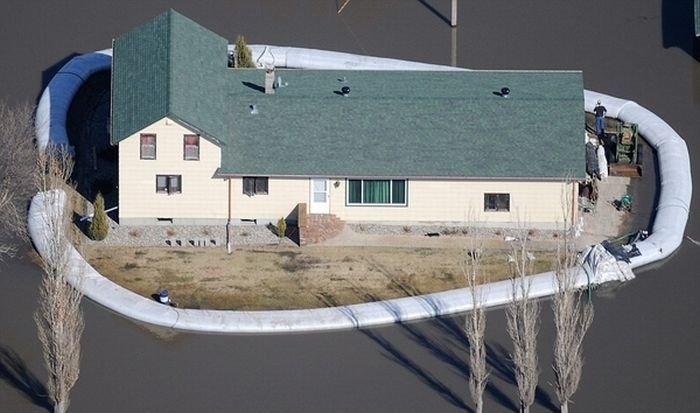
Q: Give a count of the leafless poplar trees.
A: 4